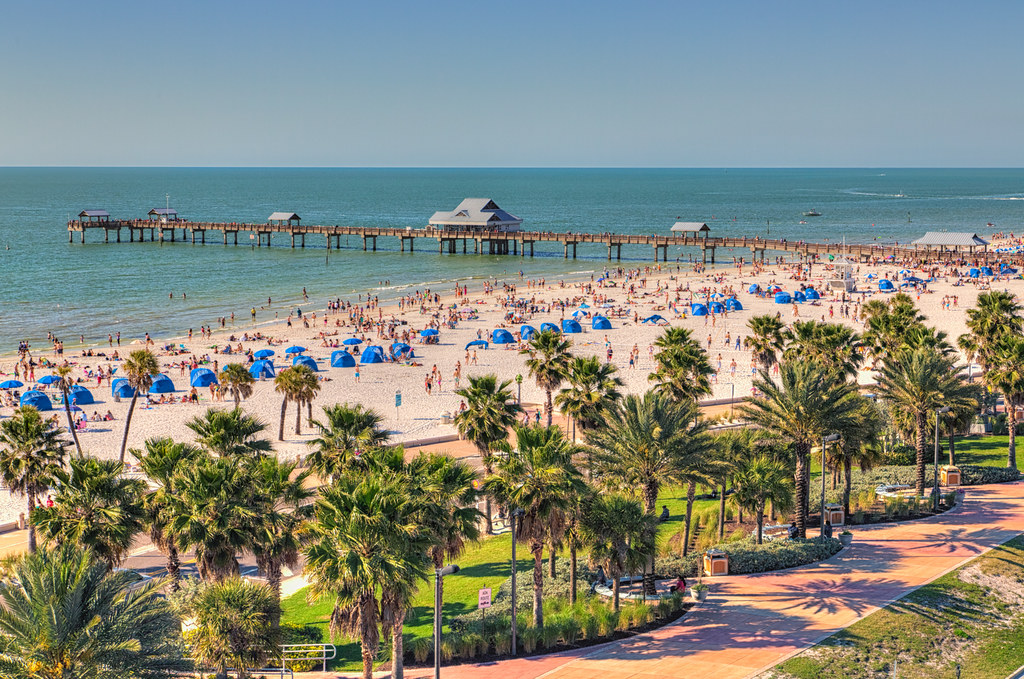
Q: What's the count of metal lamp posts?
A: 4